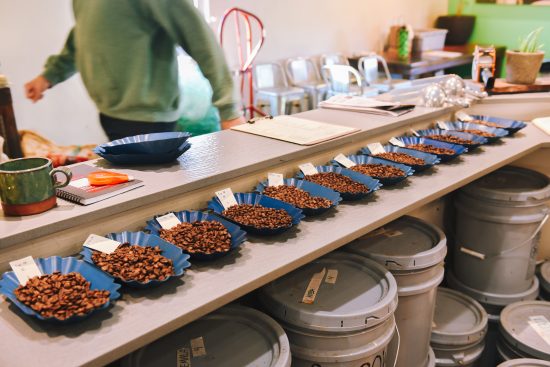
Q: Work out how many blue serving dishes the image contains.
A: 14